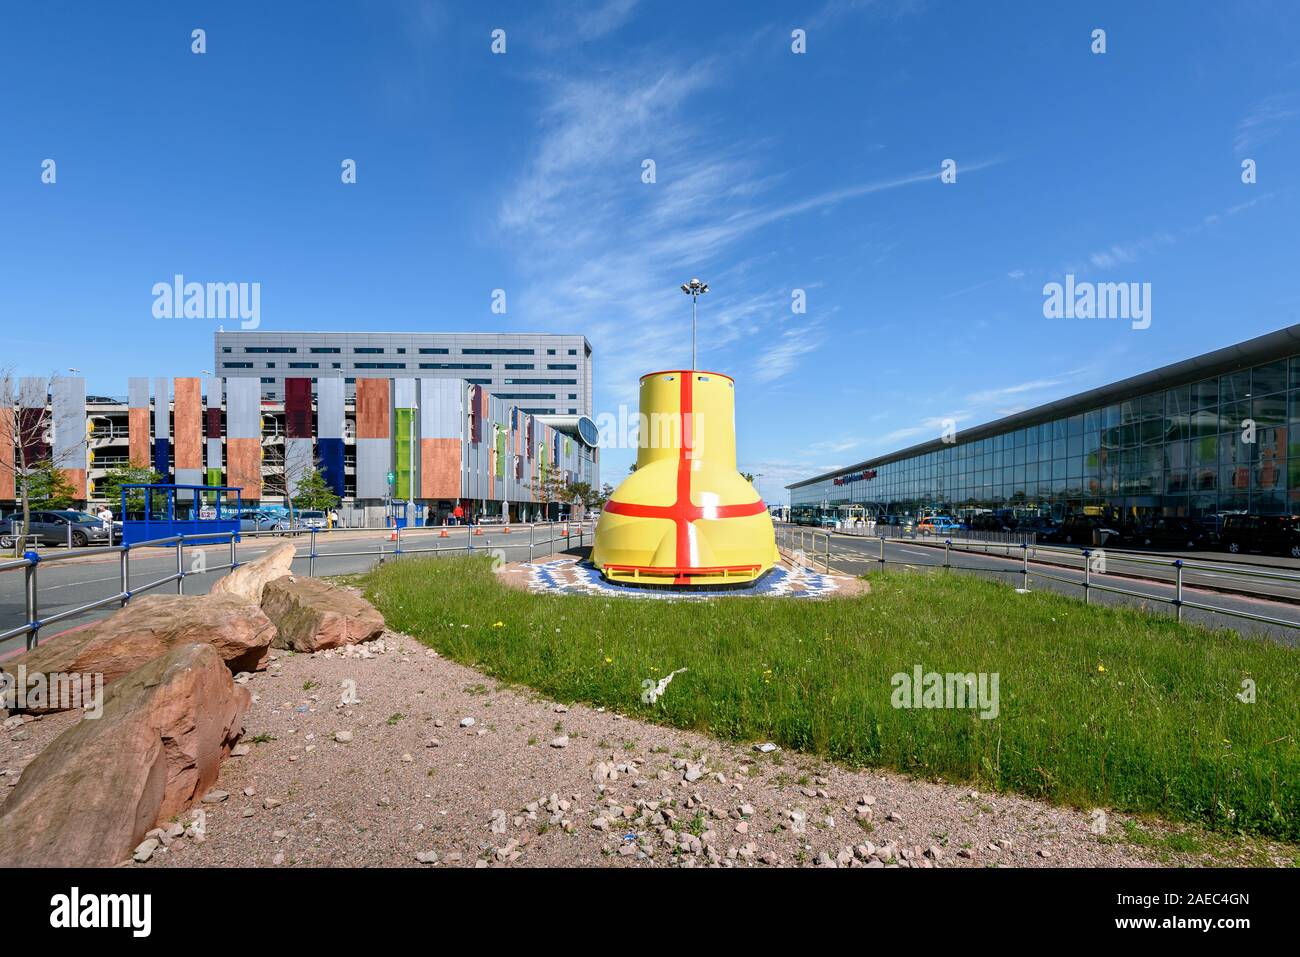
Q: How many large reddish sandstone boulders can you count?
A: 4